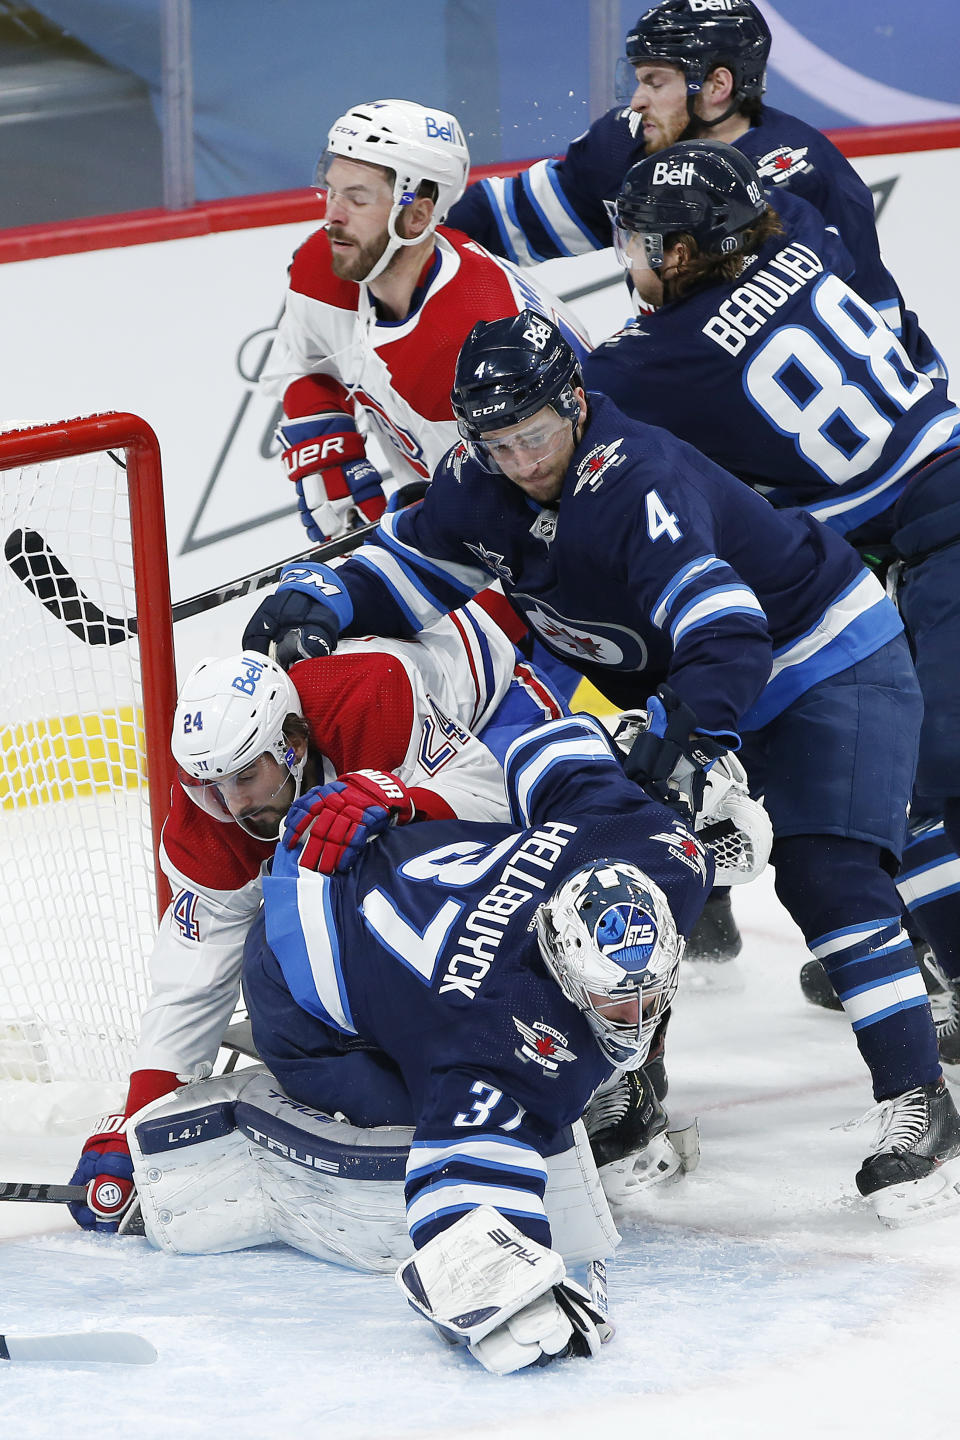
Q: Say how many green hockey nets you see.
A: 0